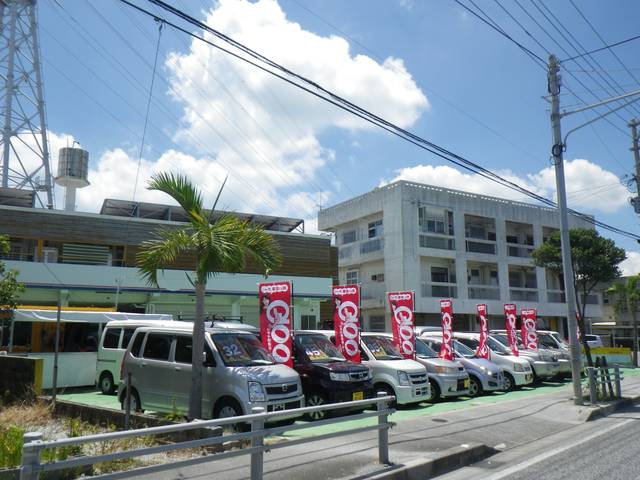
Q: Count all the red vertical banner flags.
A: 7